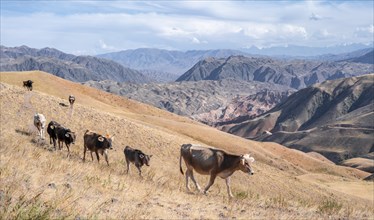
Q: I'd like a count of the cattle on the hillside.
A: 8